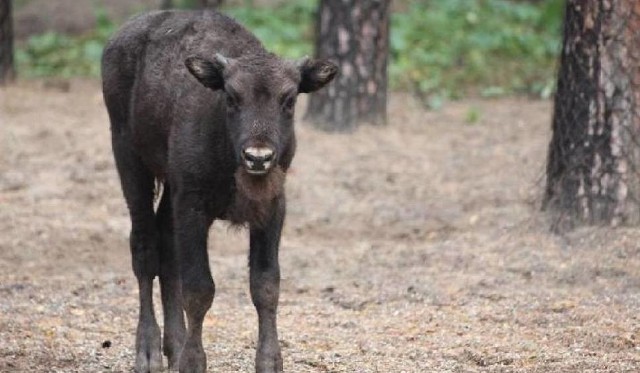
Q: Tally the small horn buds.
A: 2